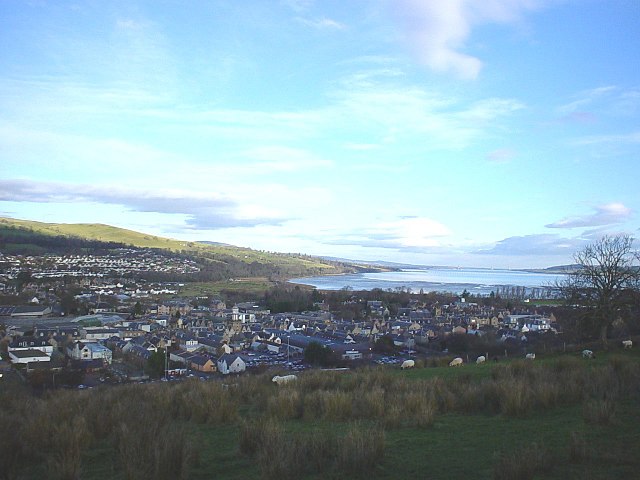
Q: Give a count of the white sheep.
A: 7